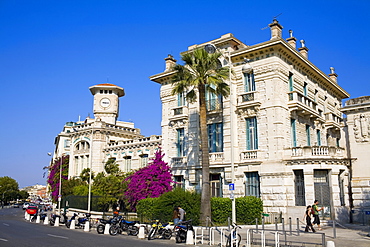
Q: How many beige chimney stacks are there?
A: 5